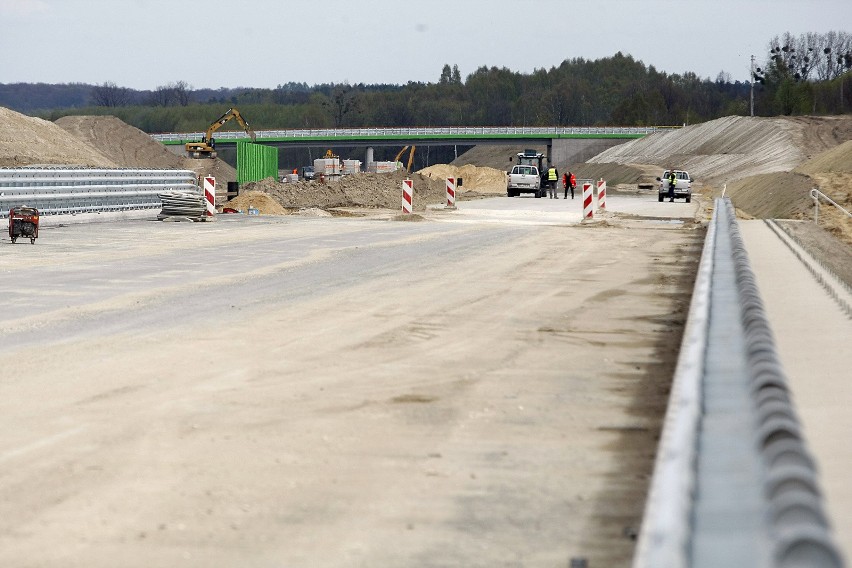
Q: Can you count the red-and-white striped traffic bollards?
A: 5